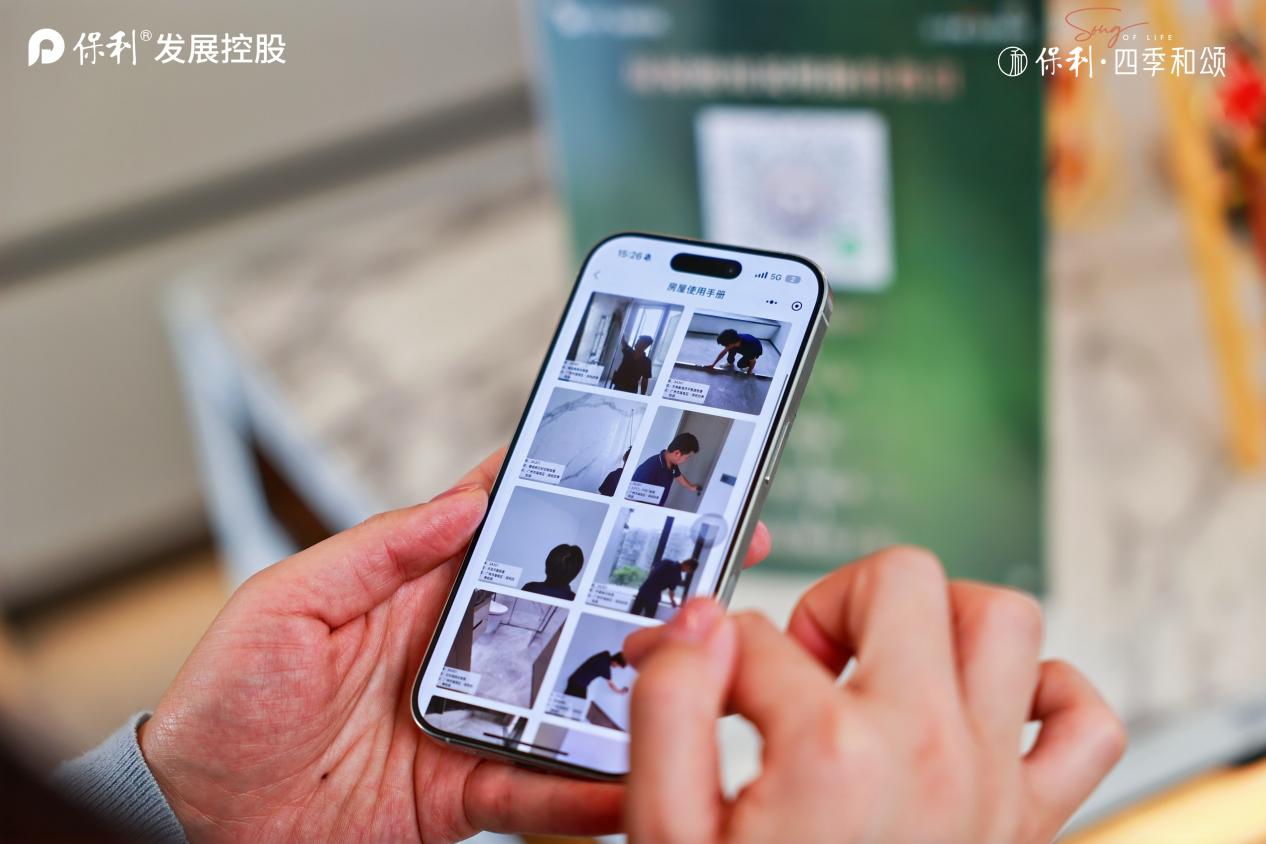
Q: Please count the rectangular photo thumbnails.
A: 10